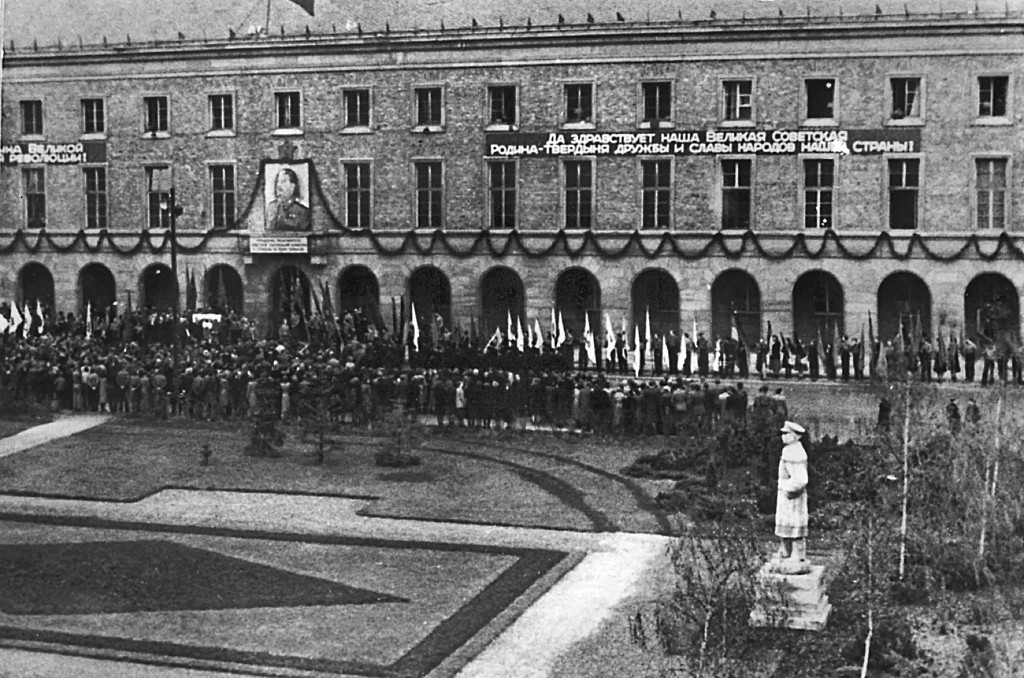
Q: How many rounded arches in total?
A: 14